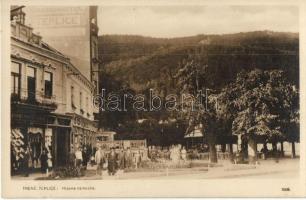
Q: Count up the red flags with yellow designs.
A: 0